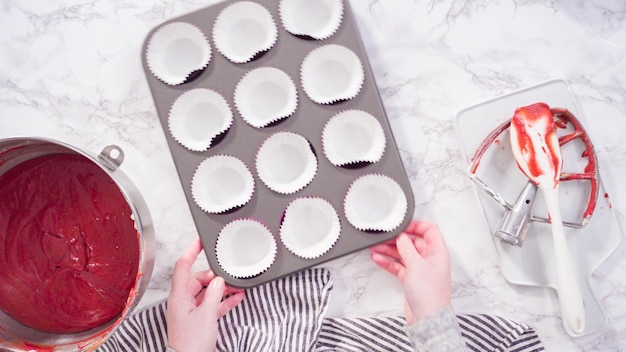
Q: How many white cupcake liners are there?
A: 12